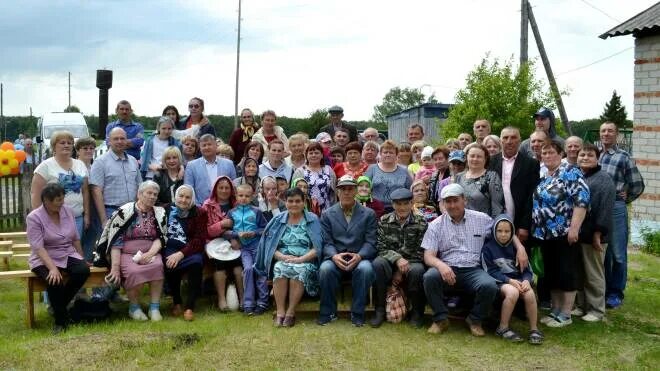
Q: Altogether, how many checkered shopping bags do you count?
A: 1